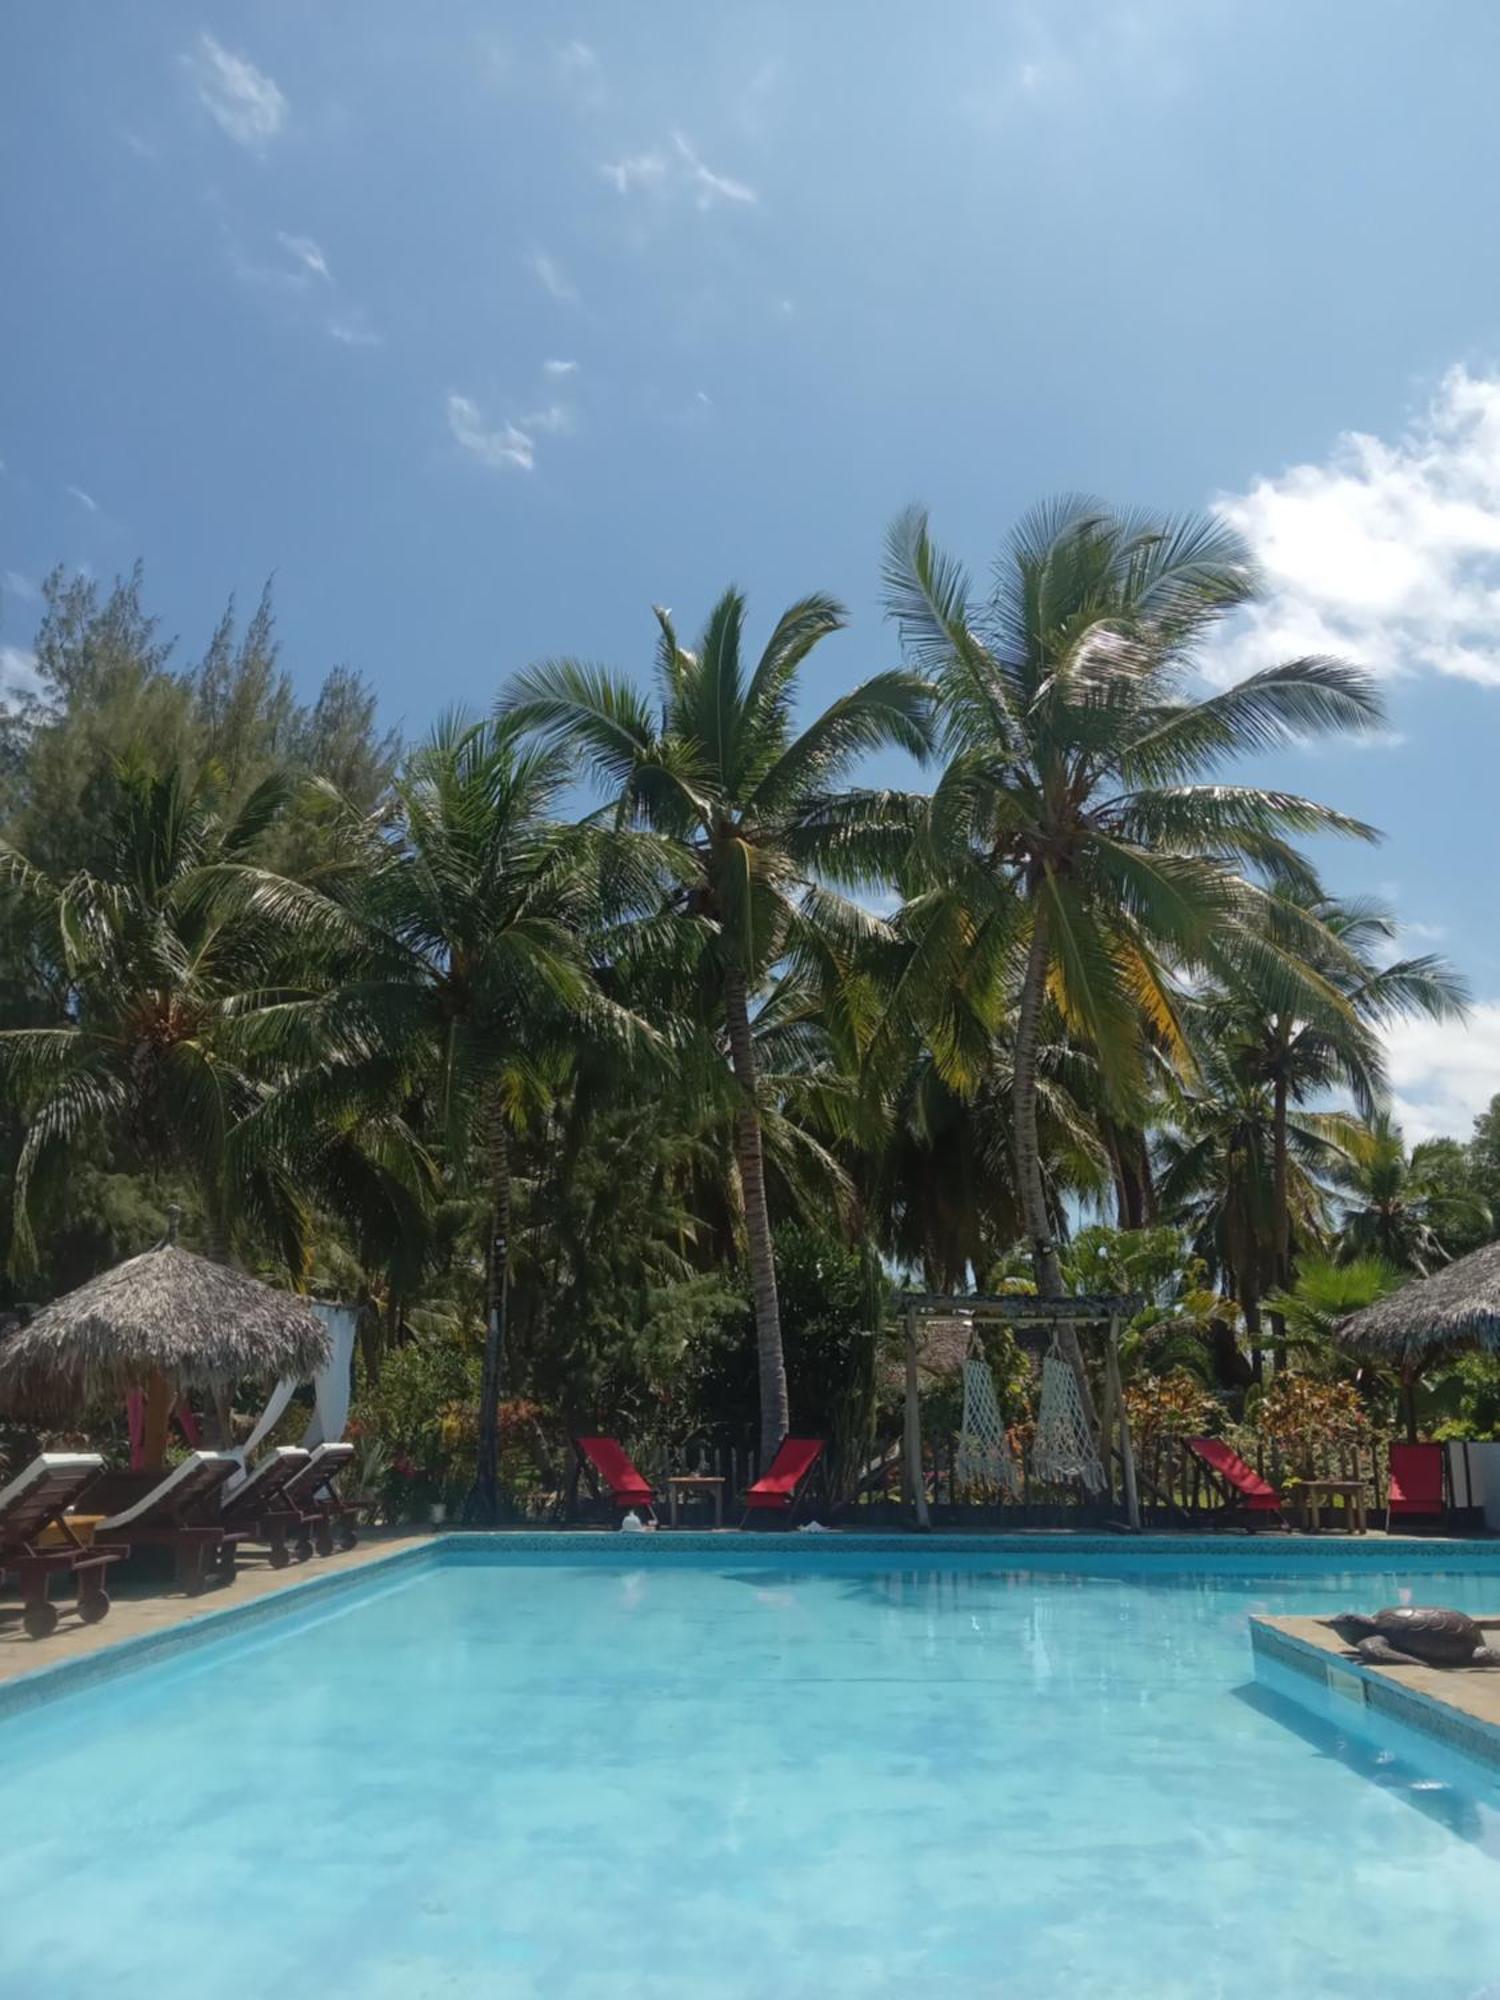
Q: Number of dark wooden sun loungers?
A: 4